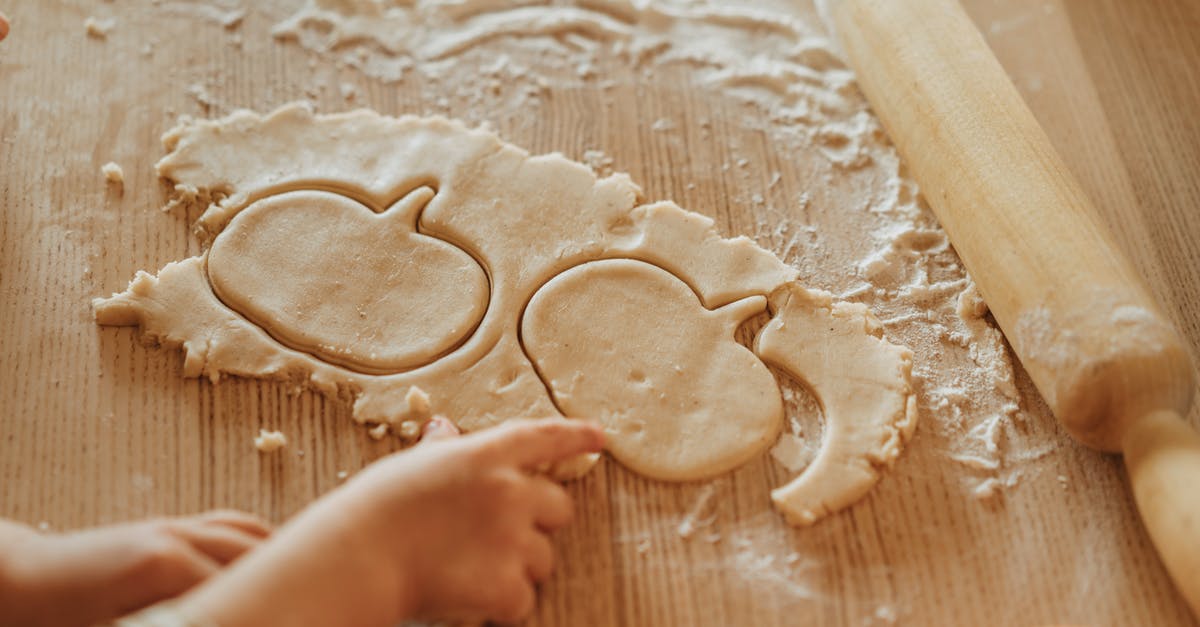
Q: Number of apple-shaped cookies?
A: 2